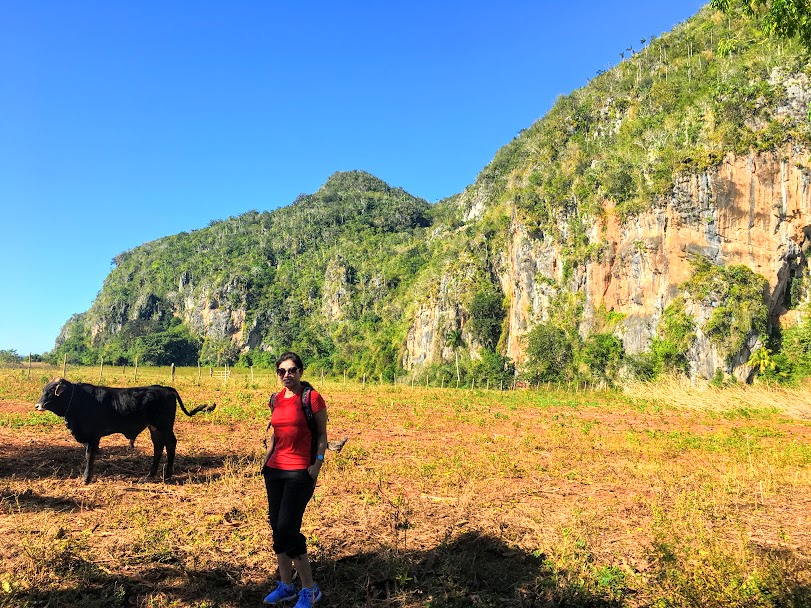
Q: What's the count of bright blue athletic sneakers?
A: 2